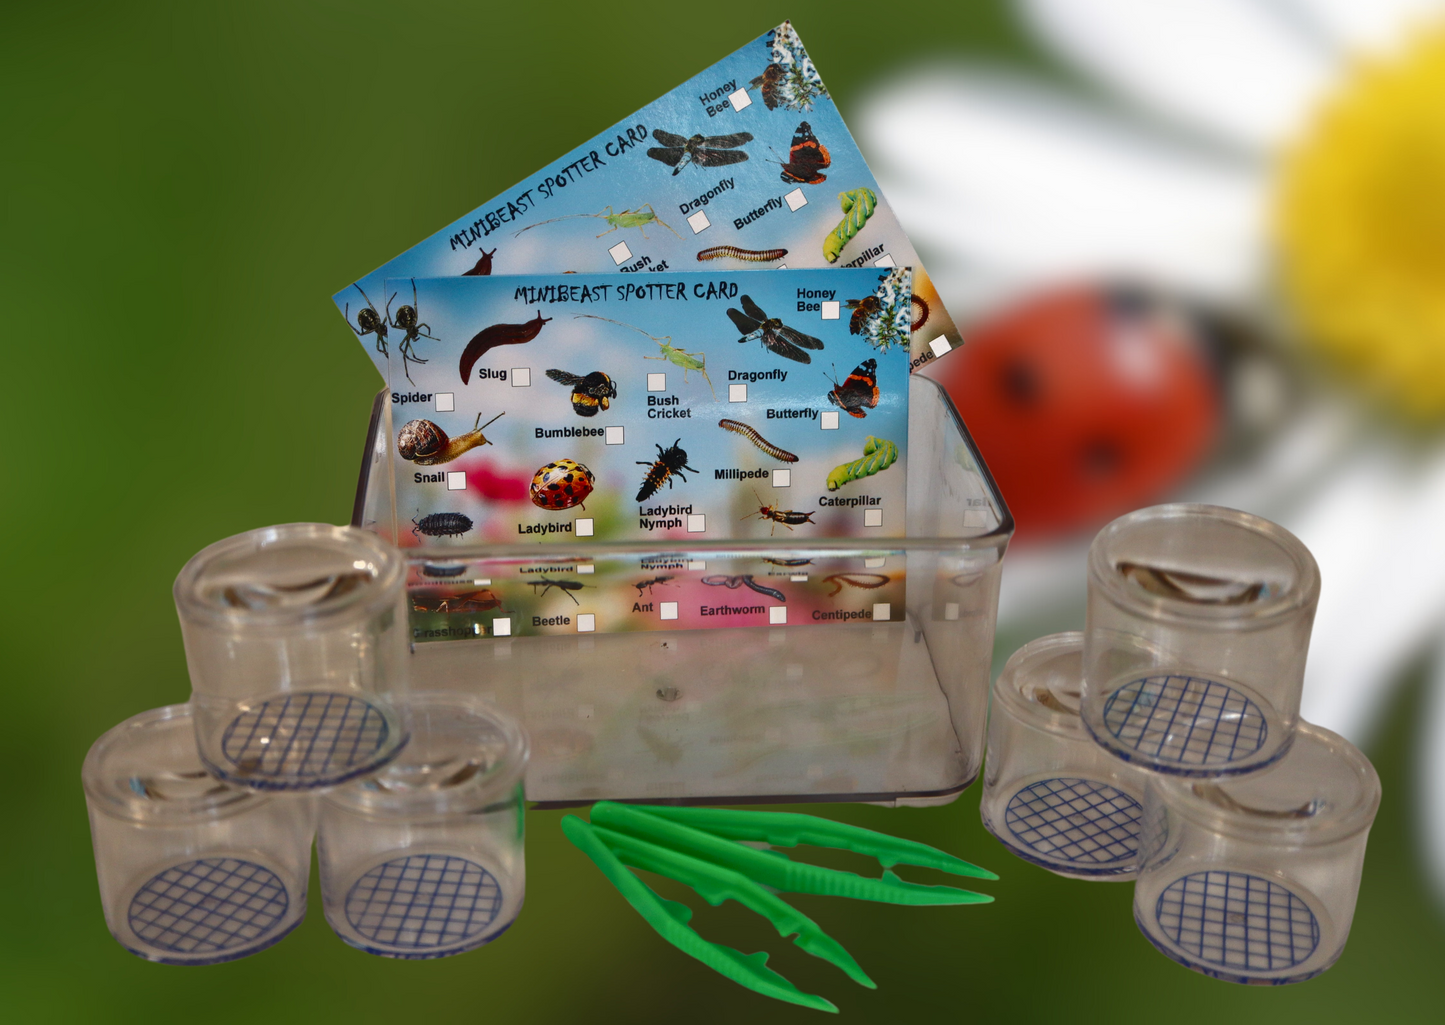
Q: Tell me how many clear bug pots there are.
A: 6